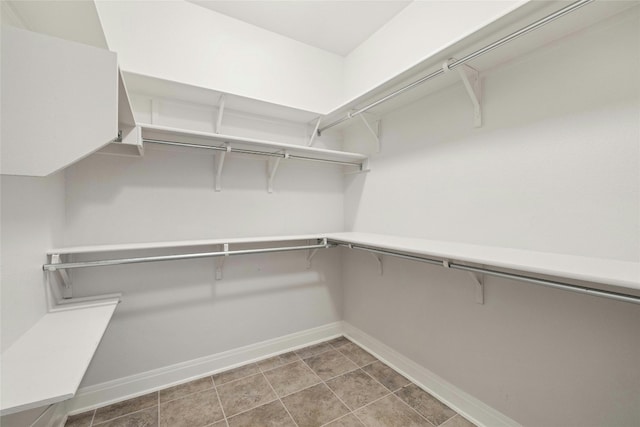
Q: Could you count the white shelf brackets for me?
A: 11